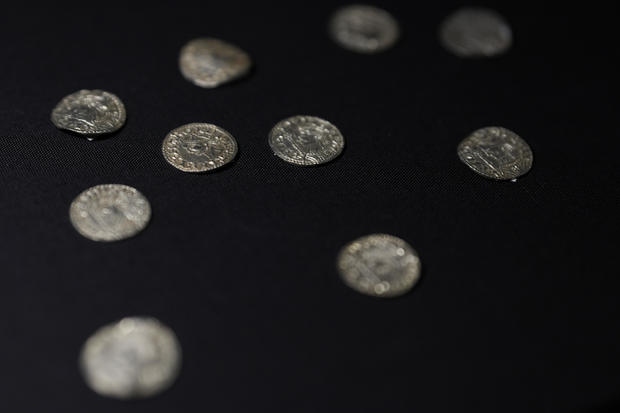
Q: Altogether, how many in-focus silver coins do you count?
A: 4